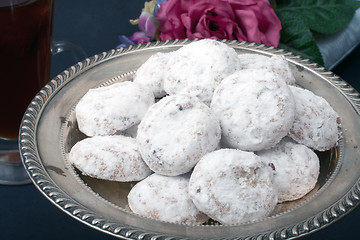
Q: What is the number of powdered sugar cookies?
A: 11